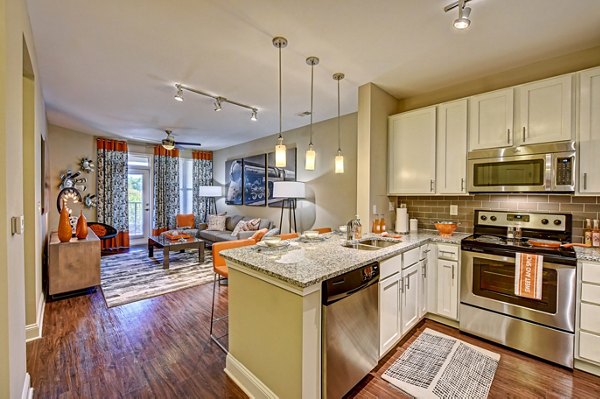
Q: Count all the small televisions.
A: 0